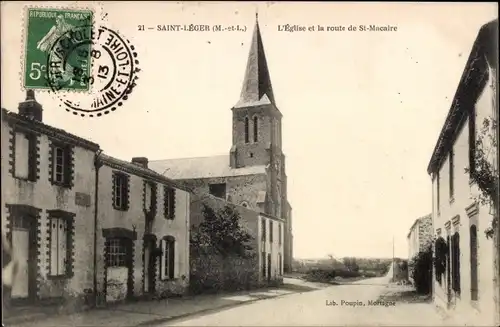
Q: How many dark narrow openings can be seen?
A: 2